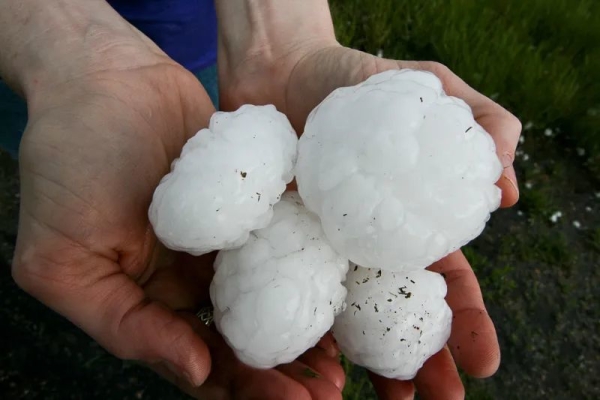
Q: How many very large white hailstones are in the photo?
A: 4